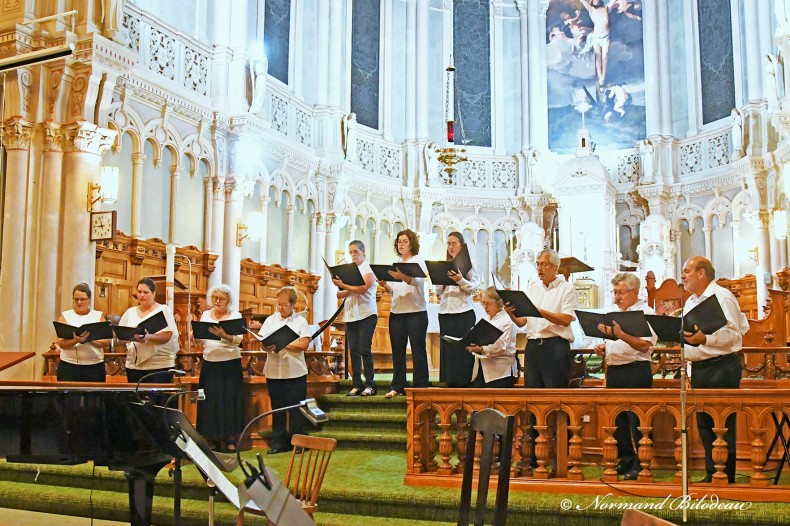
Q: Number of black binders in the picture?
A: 11